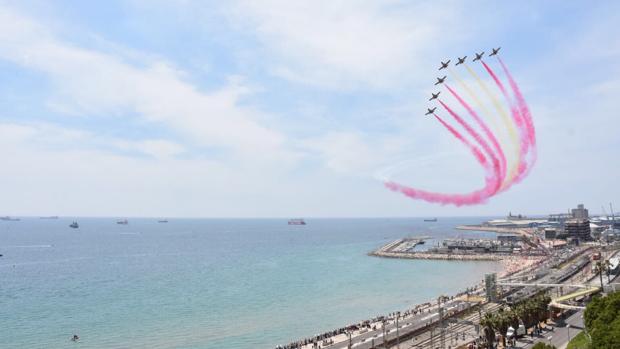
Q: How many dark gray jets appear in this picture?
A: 7